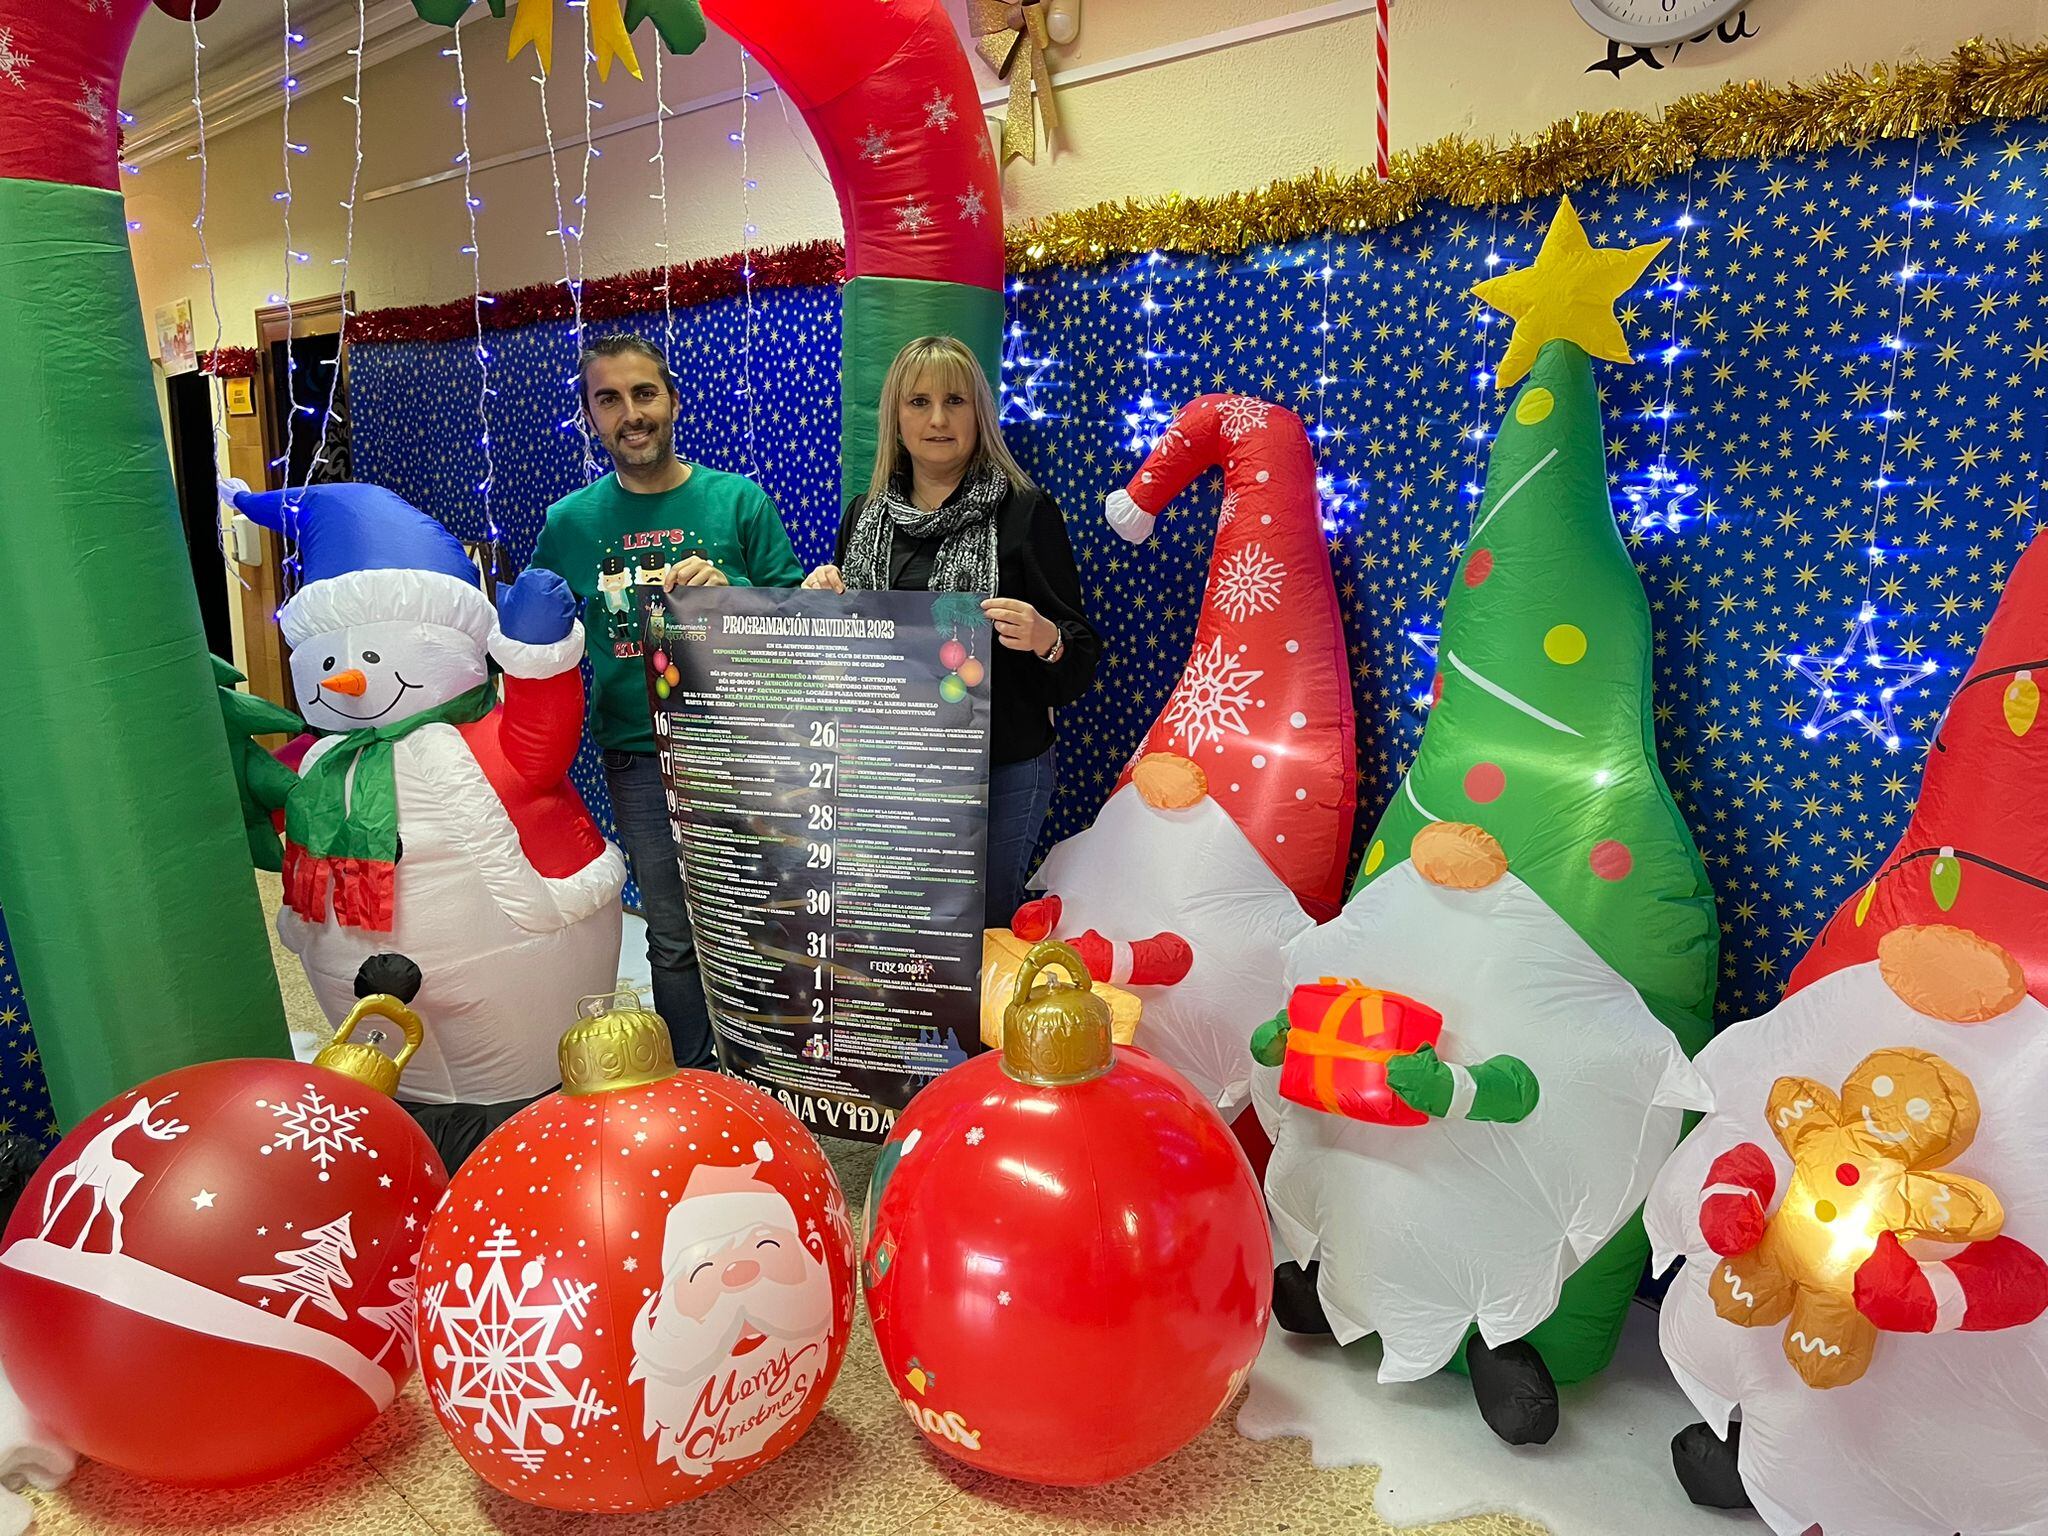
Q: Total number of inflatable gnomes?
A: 3